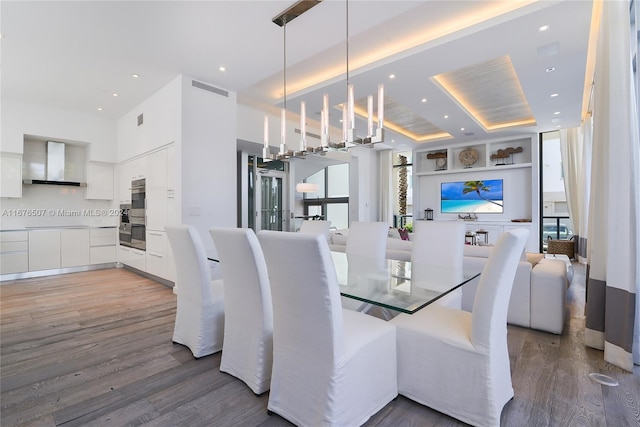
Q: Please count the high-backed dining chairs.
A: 7